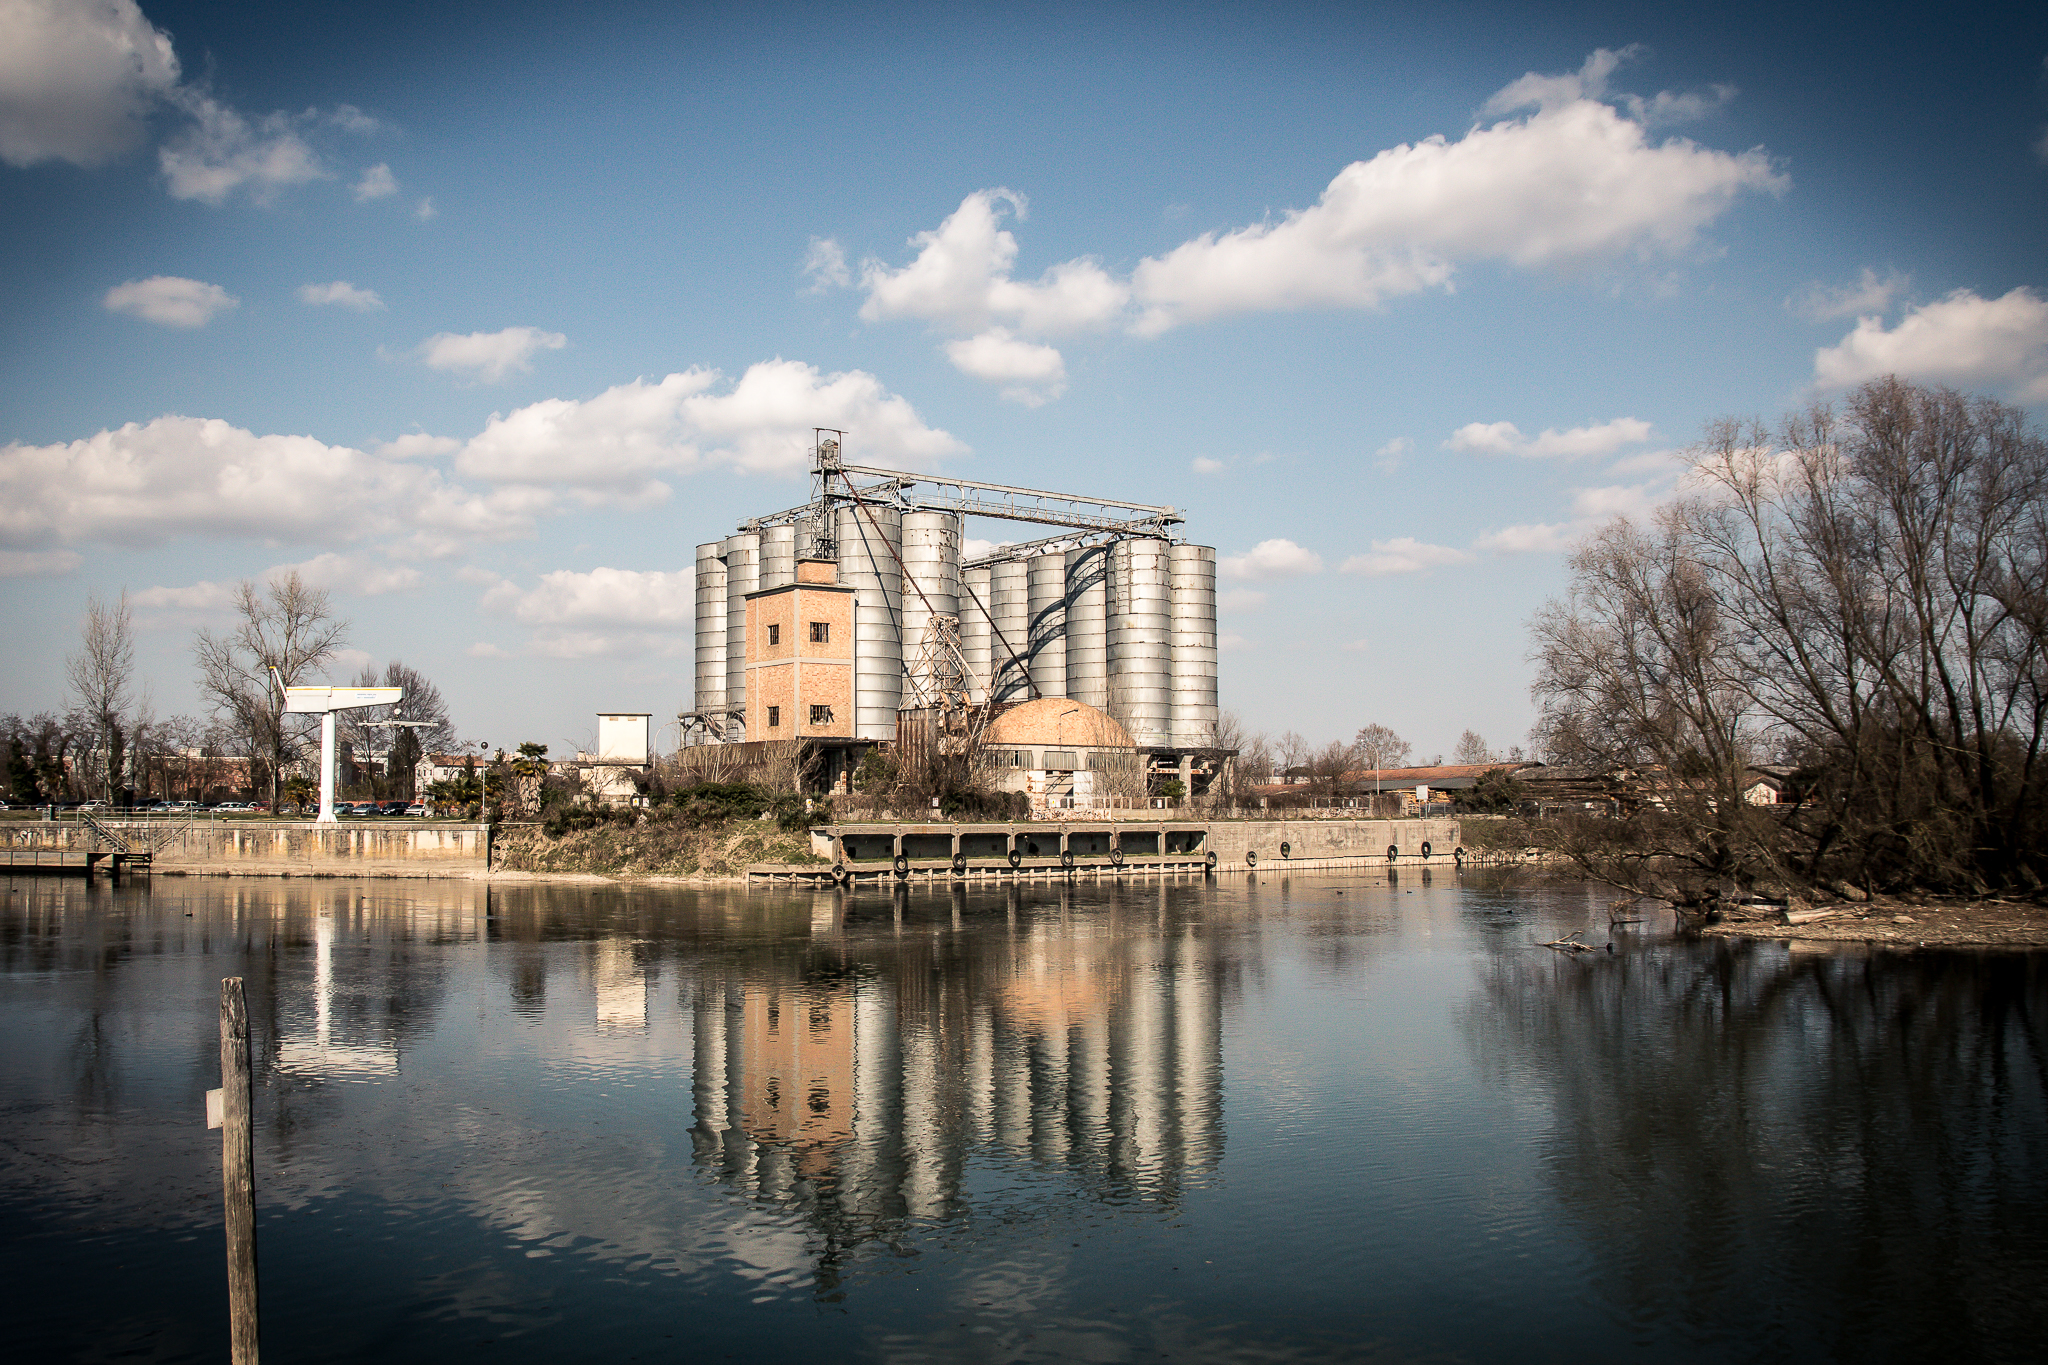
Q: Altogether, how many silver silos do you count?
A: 12